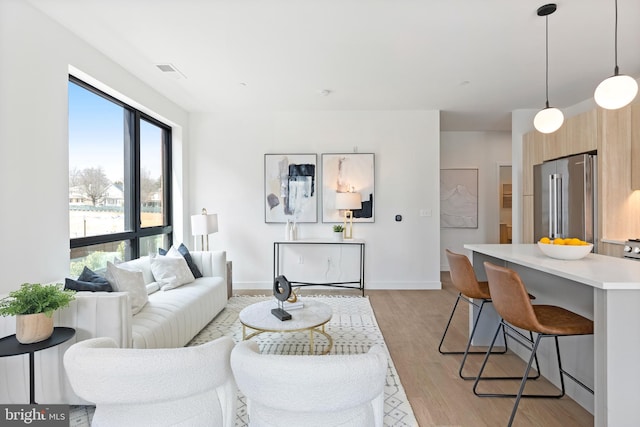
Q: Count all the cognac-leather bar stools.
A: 2